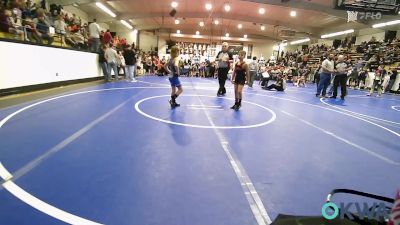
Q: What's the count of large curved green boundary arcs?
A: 0